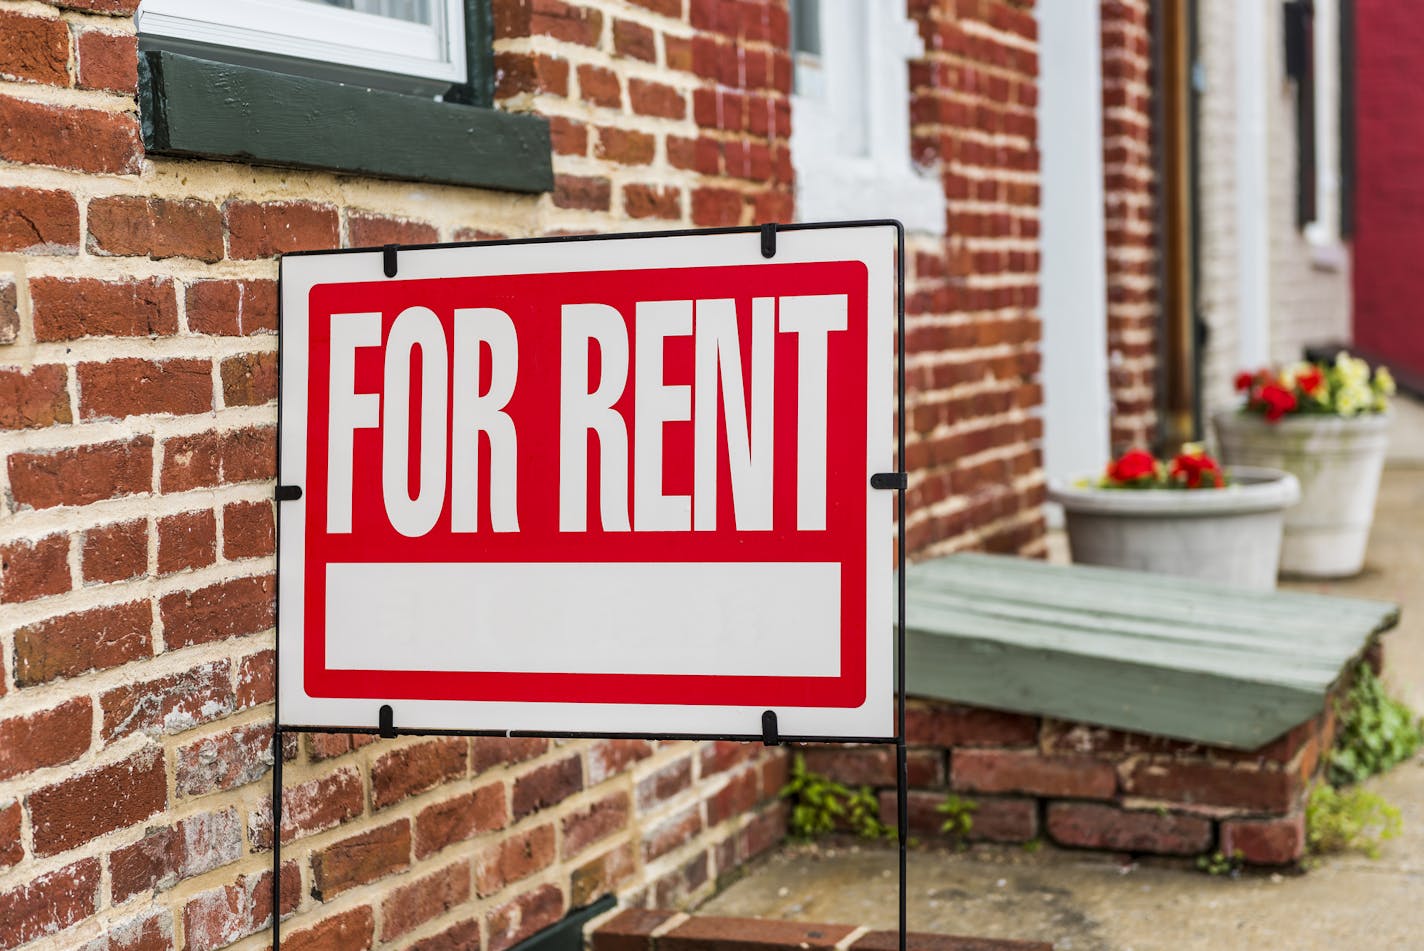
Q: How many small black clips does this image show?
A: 6